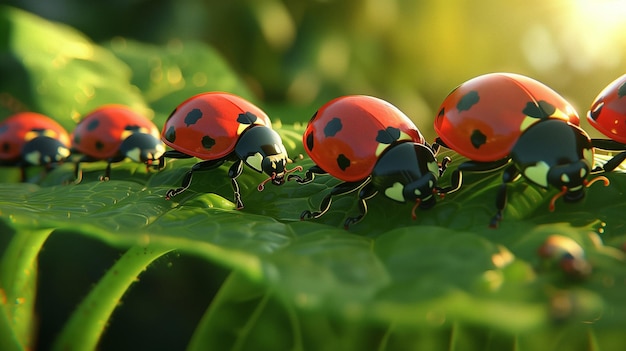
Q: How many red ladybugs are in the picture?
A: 6